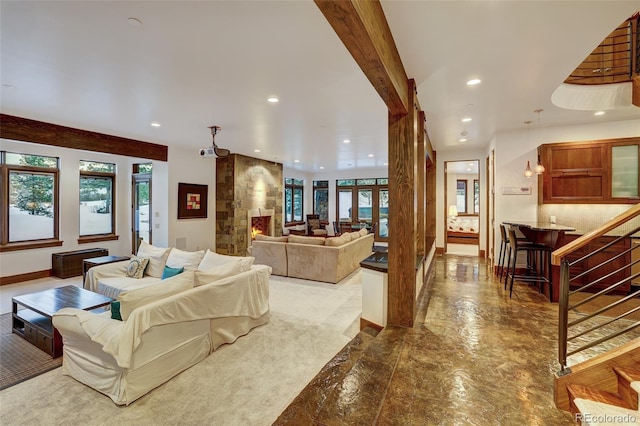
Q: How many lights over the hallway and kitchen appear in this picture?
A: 6